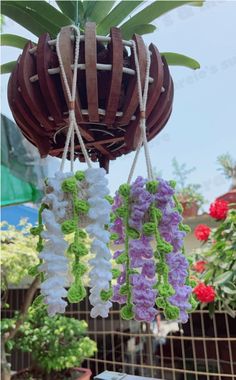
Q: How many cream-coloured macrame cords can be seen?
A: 2